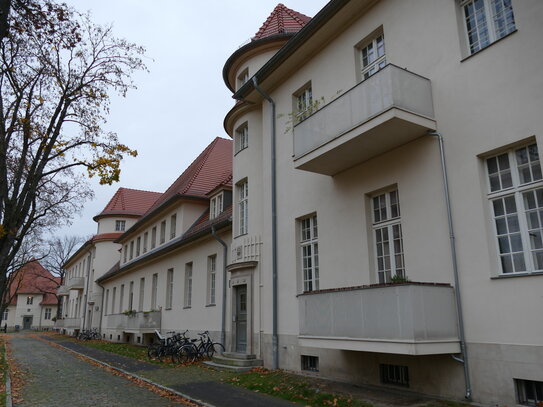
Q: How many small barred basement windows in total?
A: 3